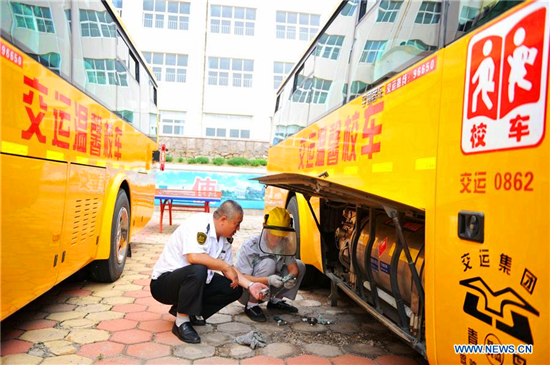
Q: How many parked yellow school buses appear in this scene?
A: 2